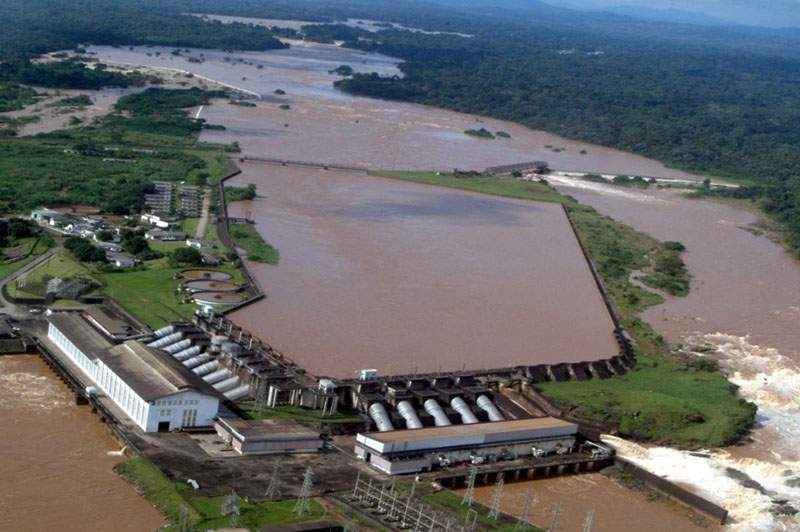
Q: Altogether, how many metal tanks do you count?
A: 14